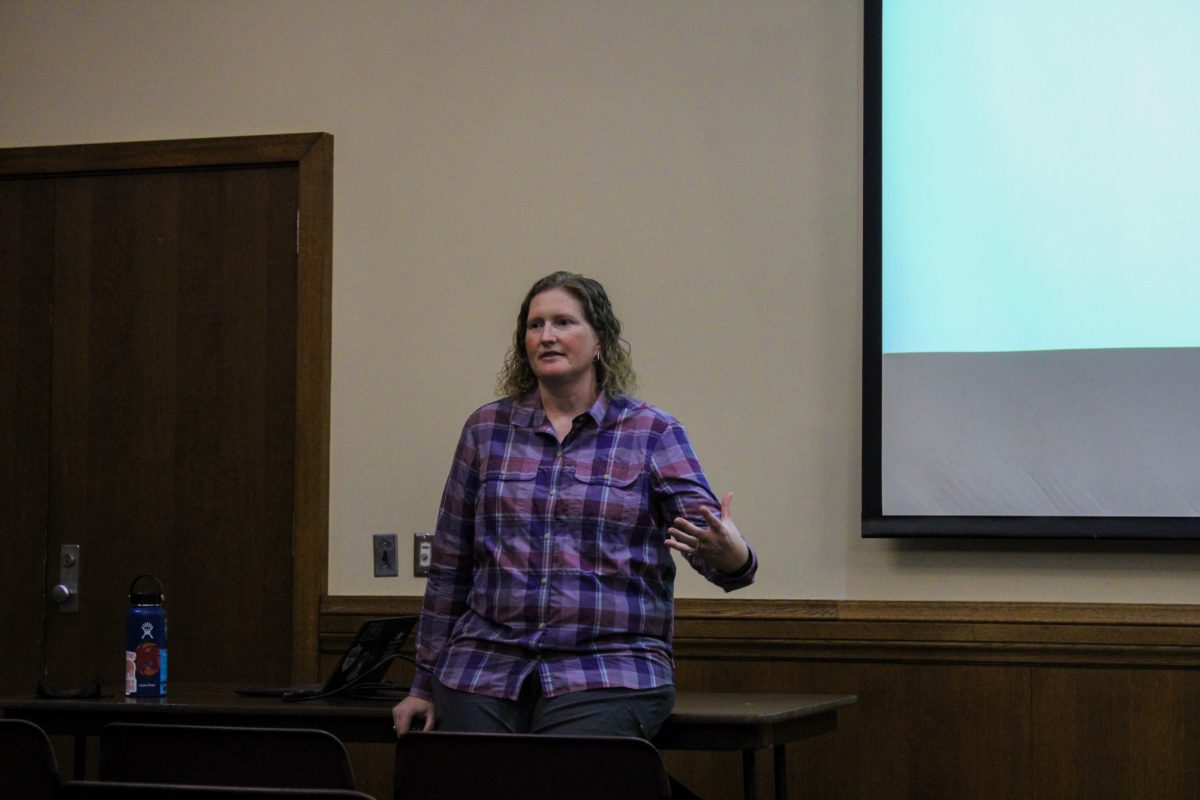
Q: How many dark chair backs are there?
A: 4